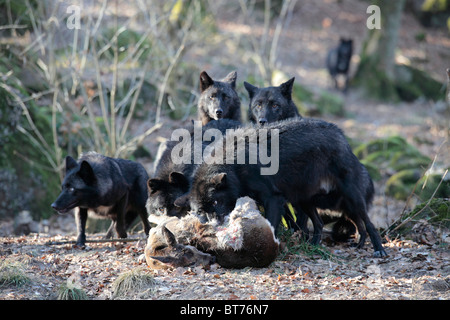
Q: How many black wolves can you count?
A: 6